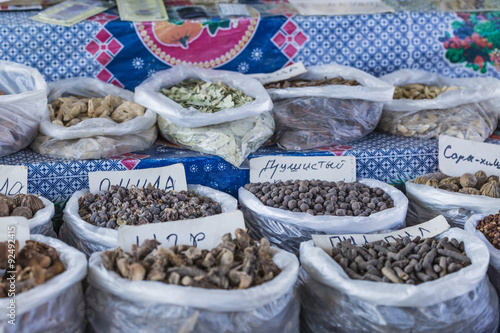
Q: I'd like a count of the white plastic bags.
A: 13